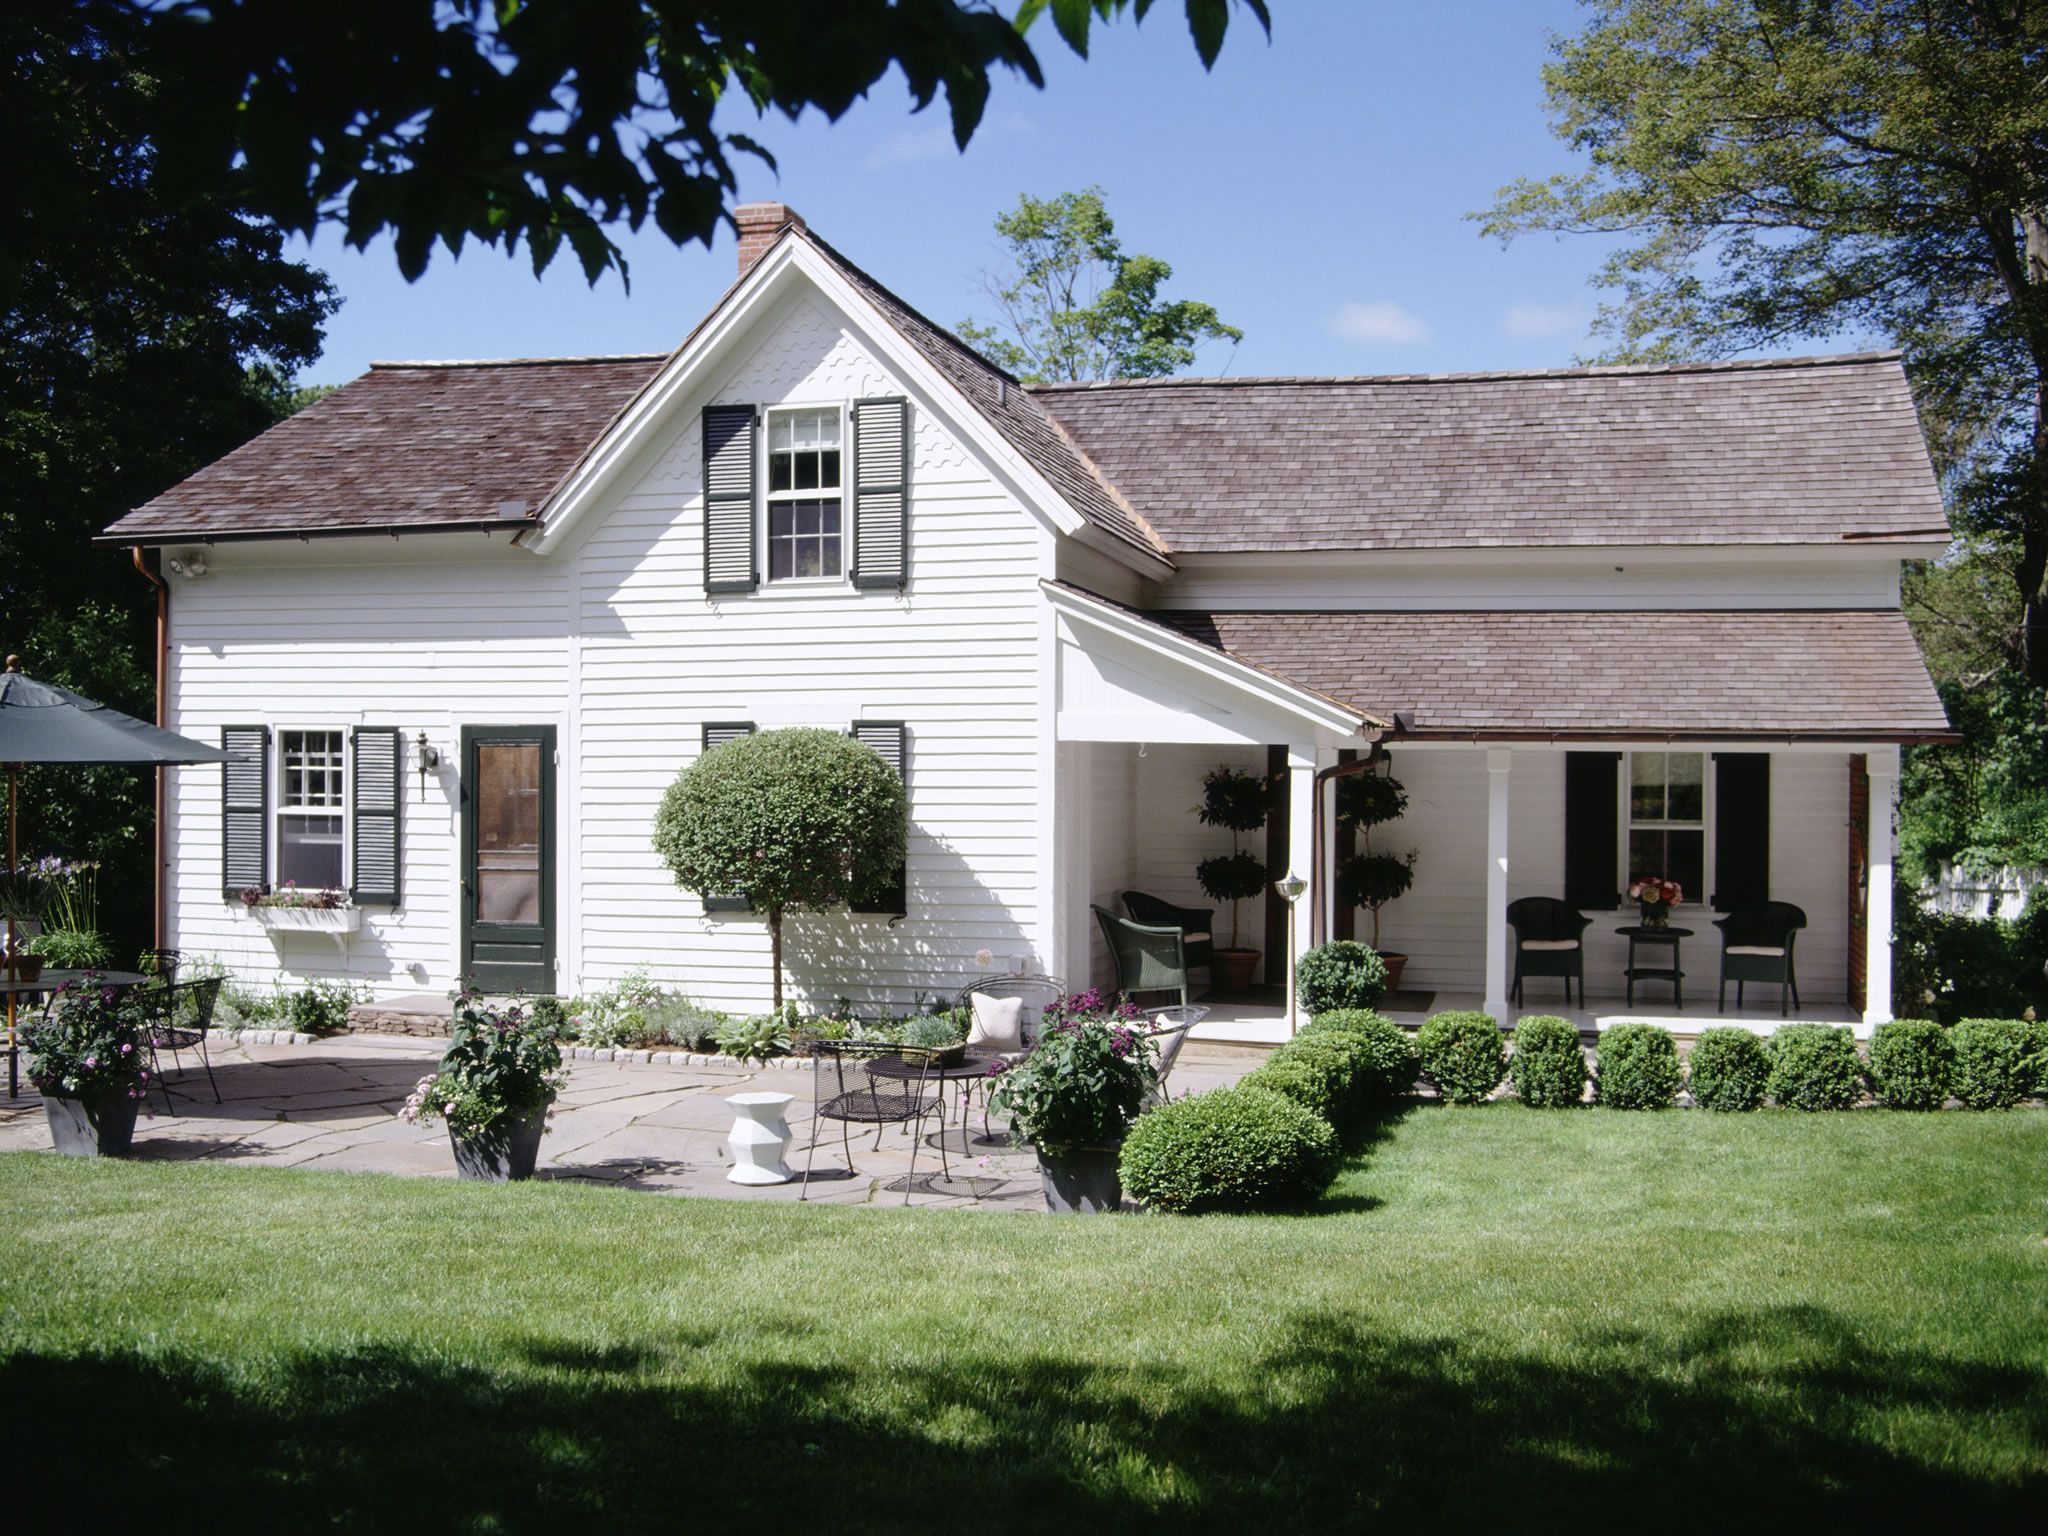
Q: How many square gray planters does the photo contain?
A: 3